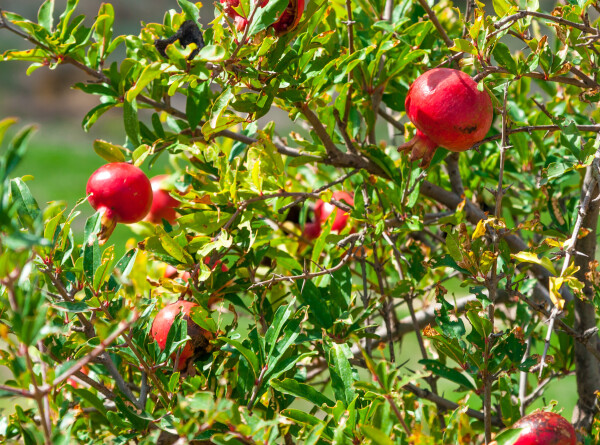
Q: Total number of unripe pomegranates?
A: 0